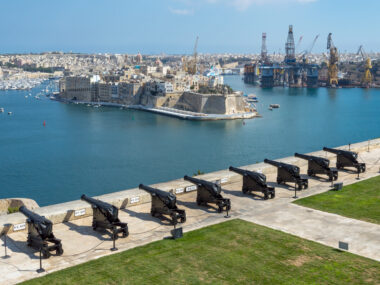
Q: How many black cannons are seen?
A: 8